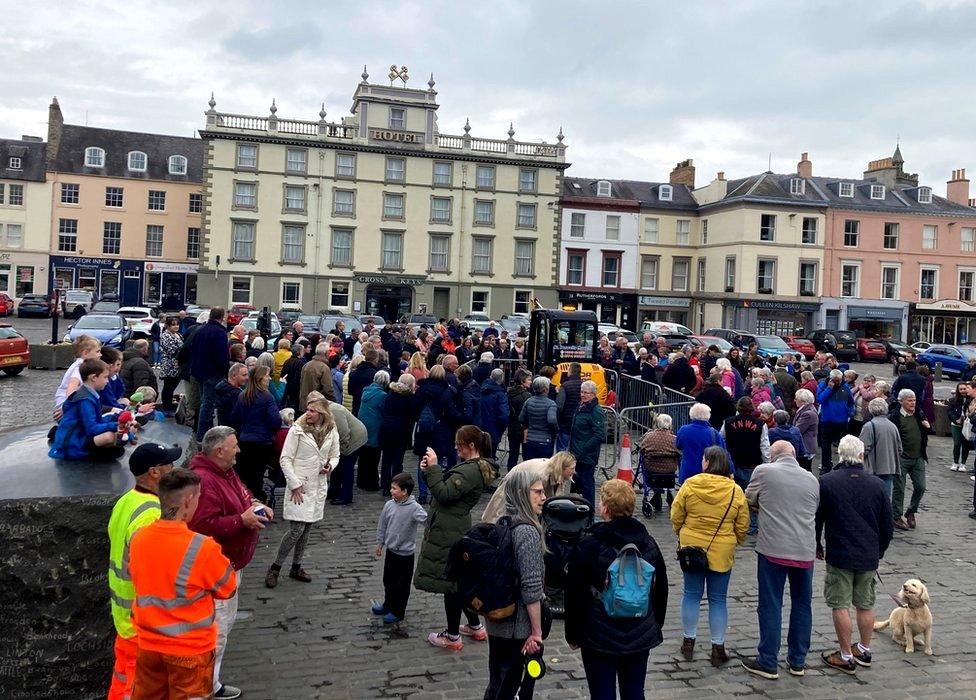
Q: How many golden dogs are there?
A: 1